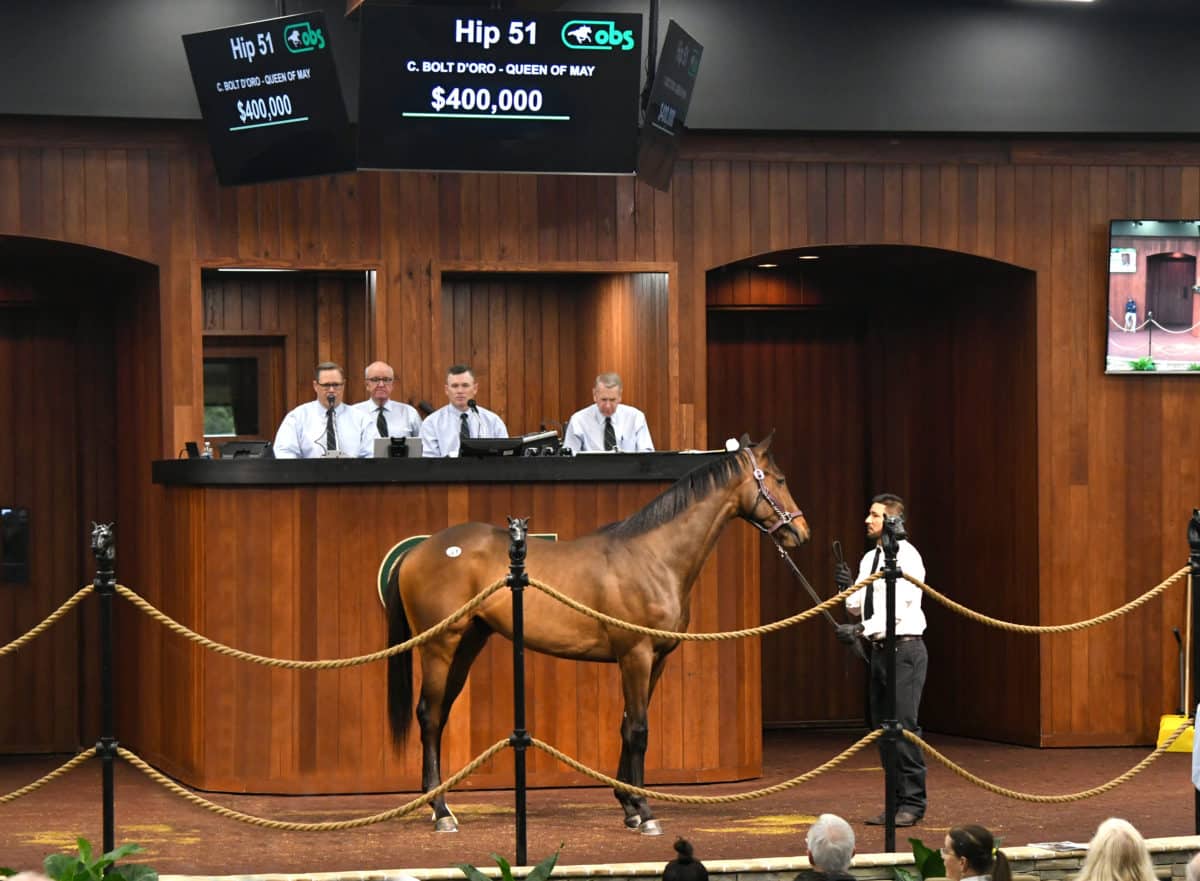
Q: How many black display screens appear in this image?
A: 3